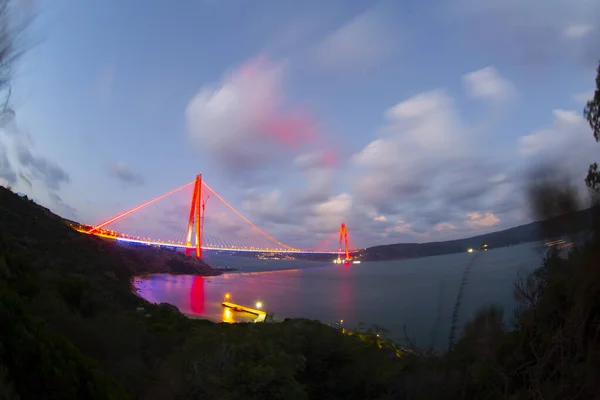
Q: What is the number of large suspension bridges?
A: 1